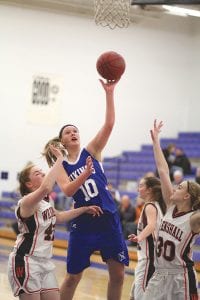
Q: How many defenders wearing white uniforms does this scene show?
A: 3